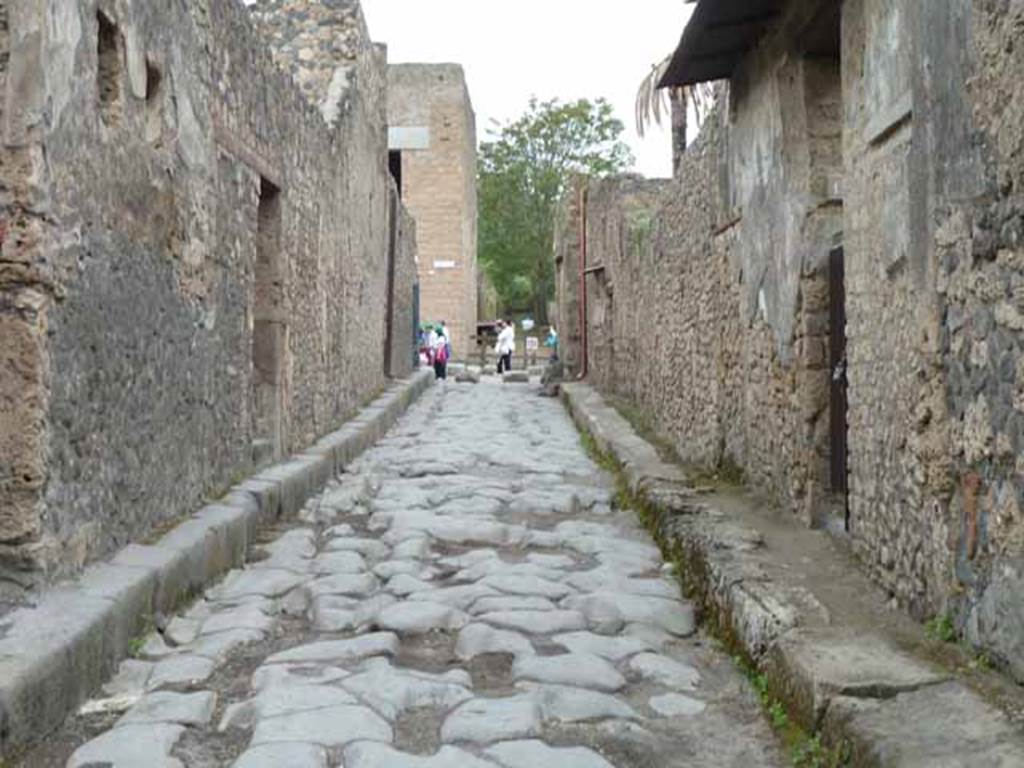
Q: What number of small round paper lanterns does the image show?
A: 0